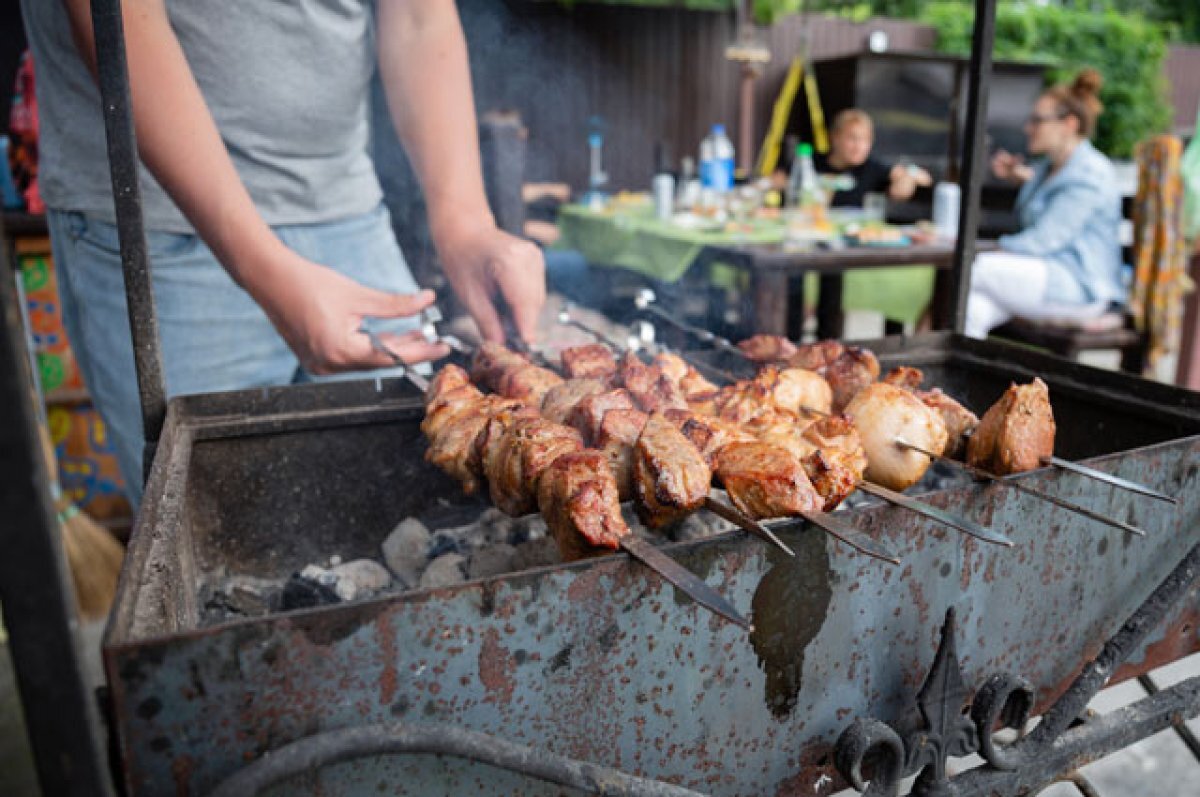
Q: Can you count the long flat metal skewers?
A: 6